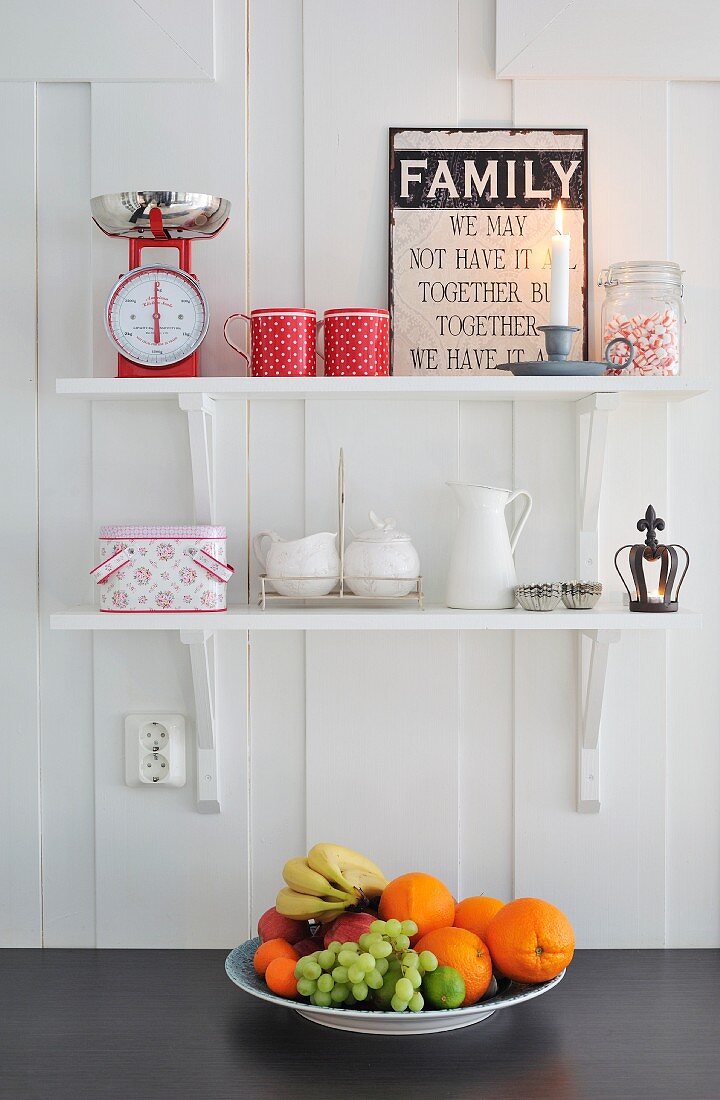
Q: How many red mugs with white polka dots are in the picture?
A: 2